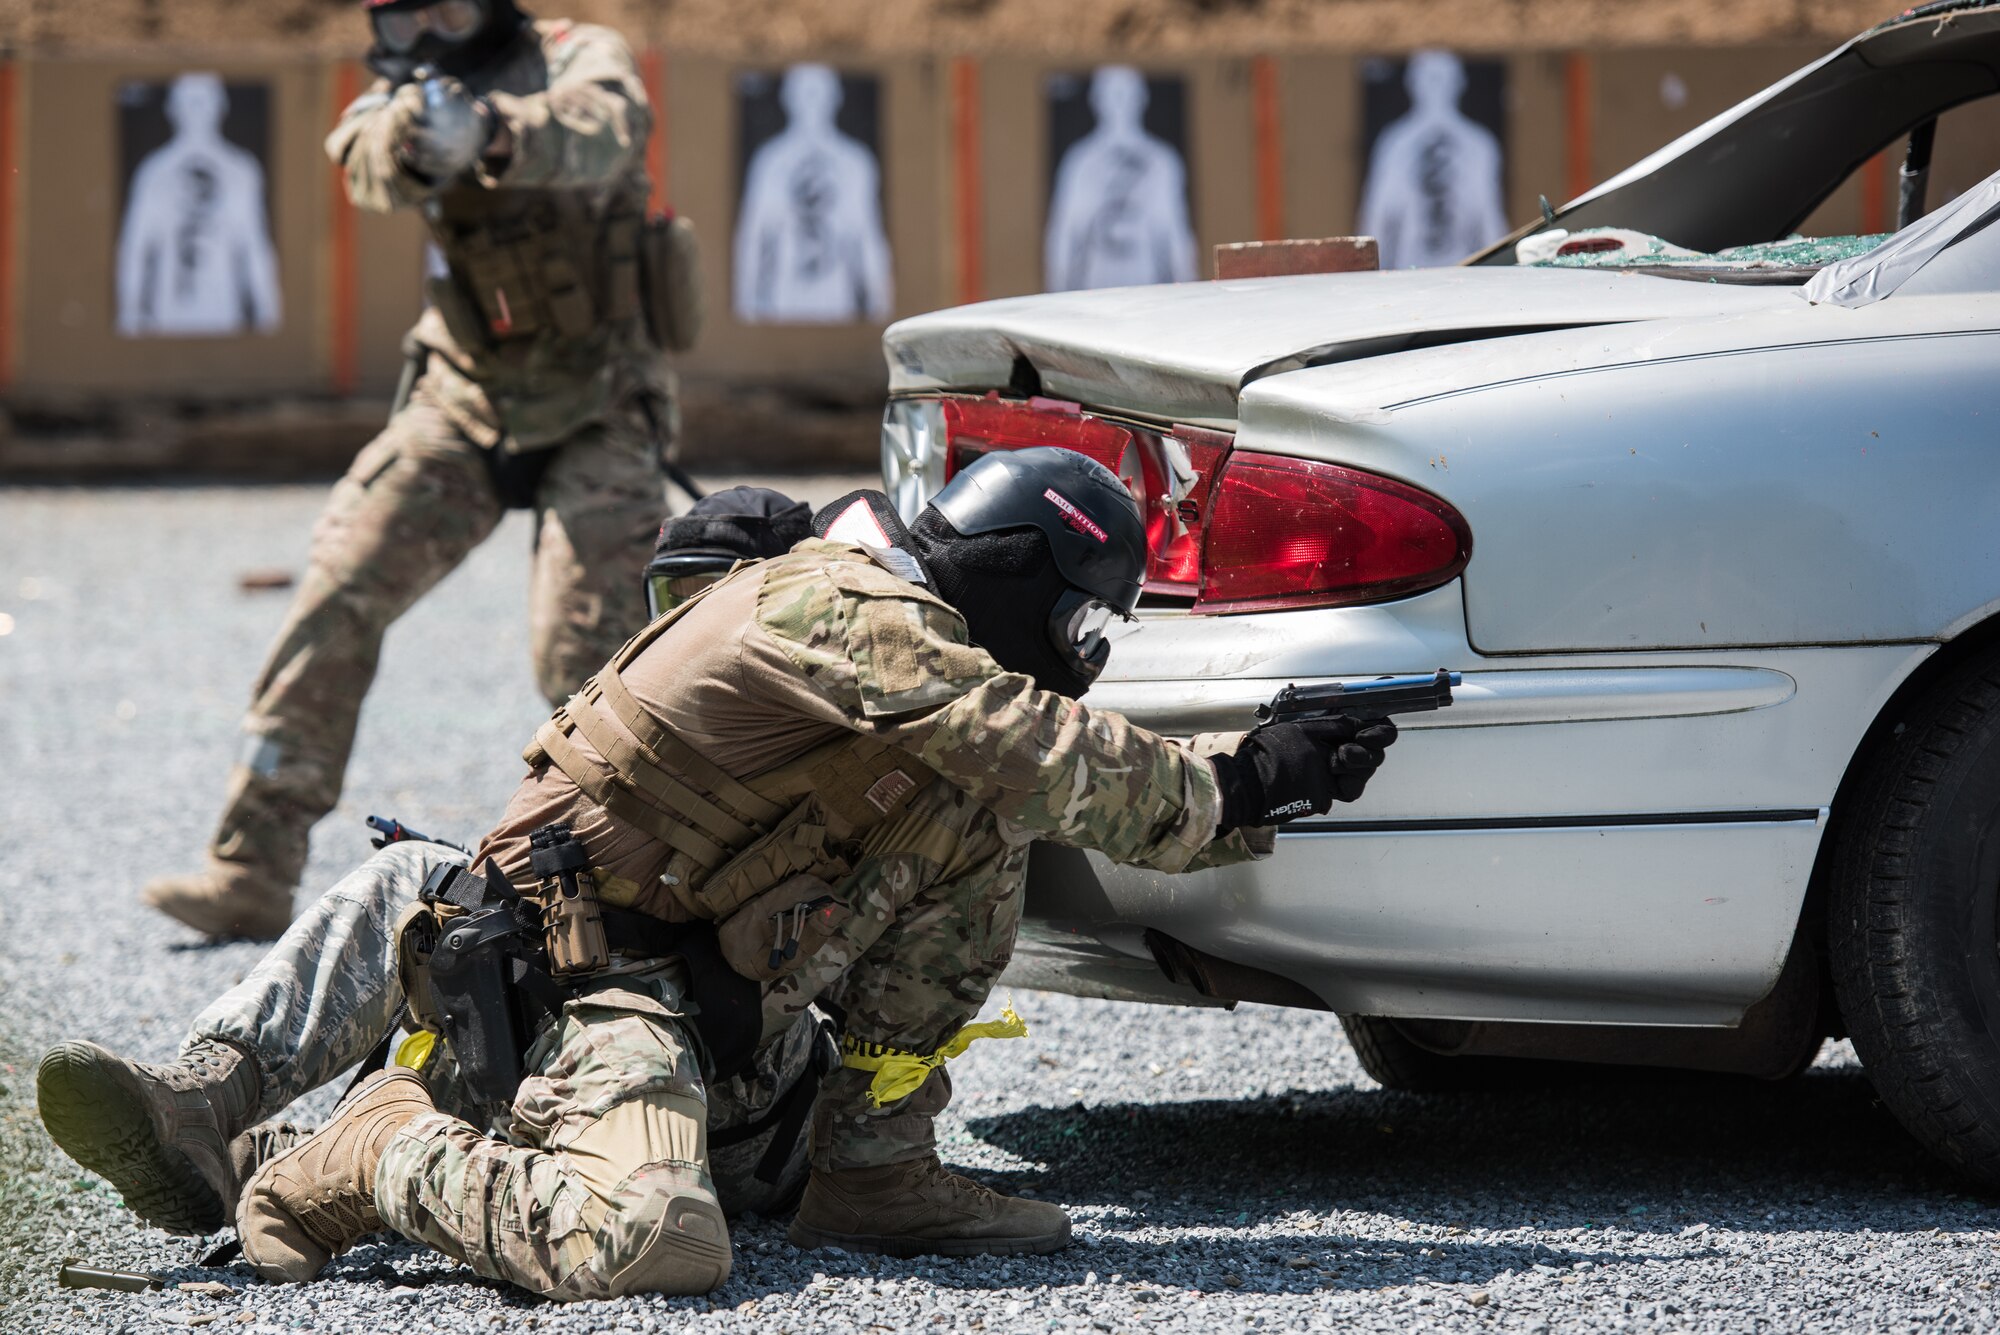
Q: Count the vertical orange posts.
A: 7